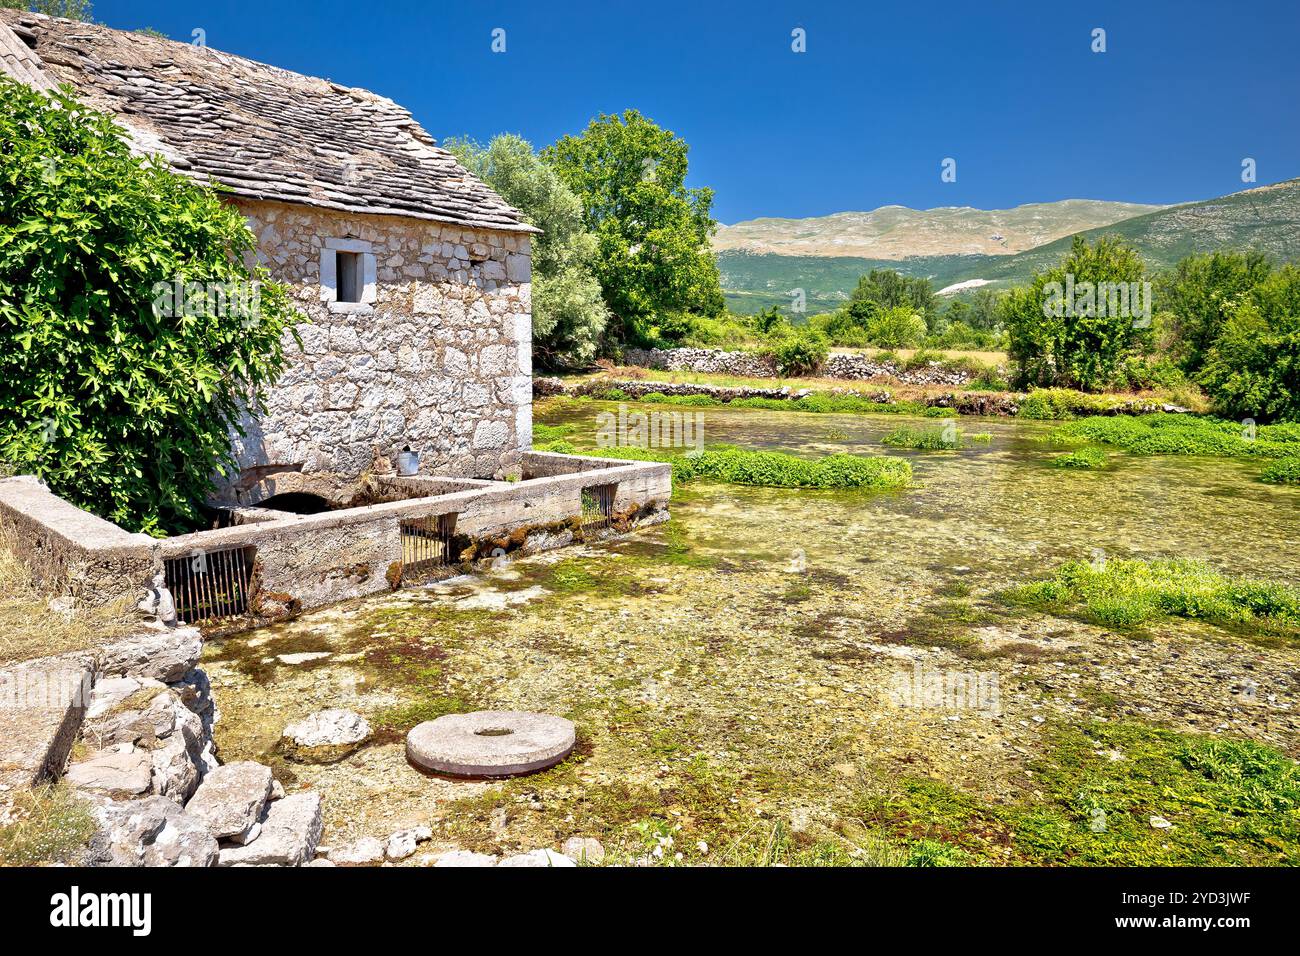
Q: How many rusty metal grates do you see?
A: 3